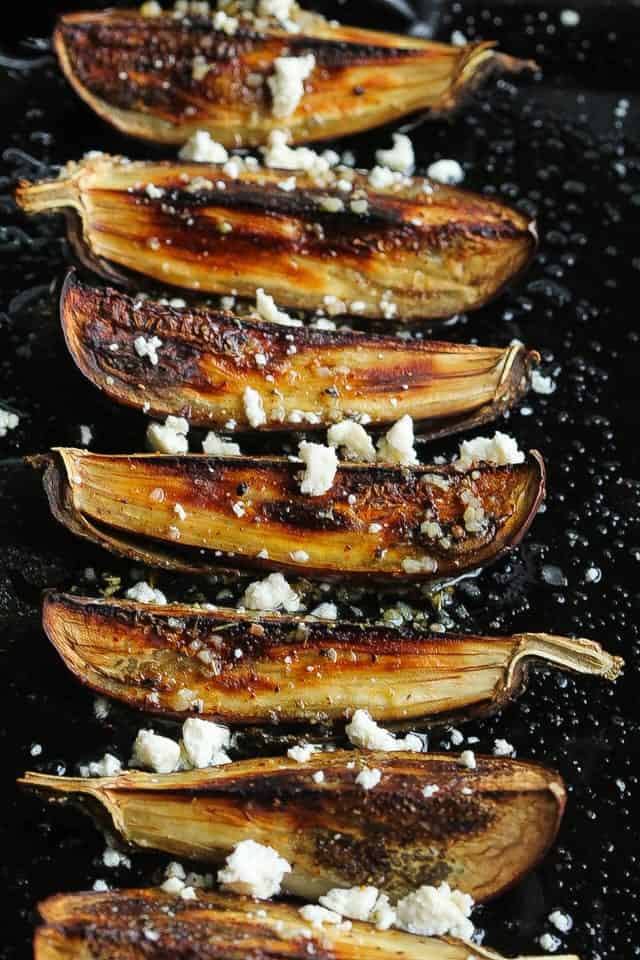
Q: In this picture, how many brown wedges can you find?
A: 7